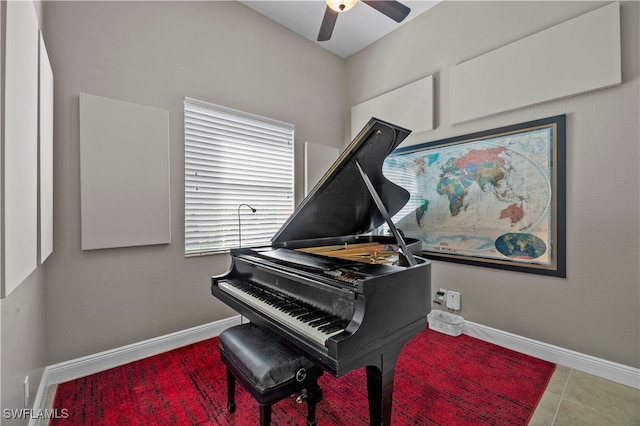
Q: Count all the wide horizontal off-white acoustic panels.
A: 2